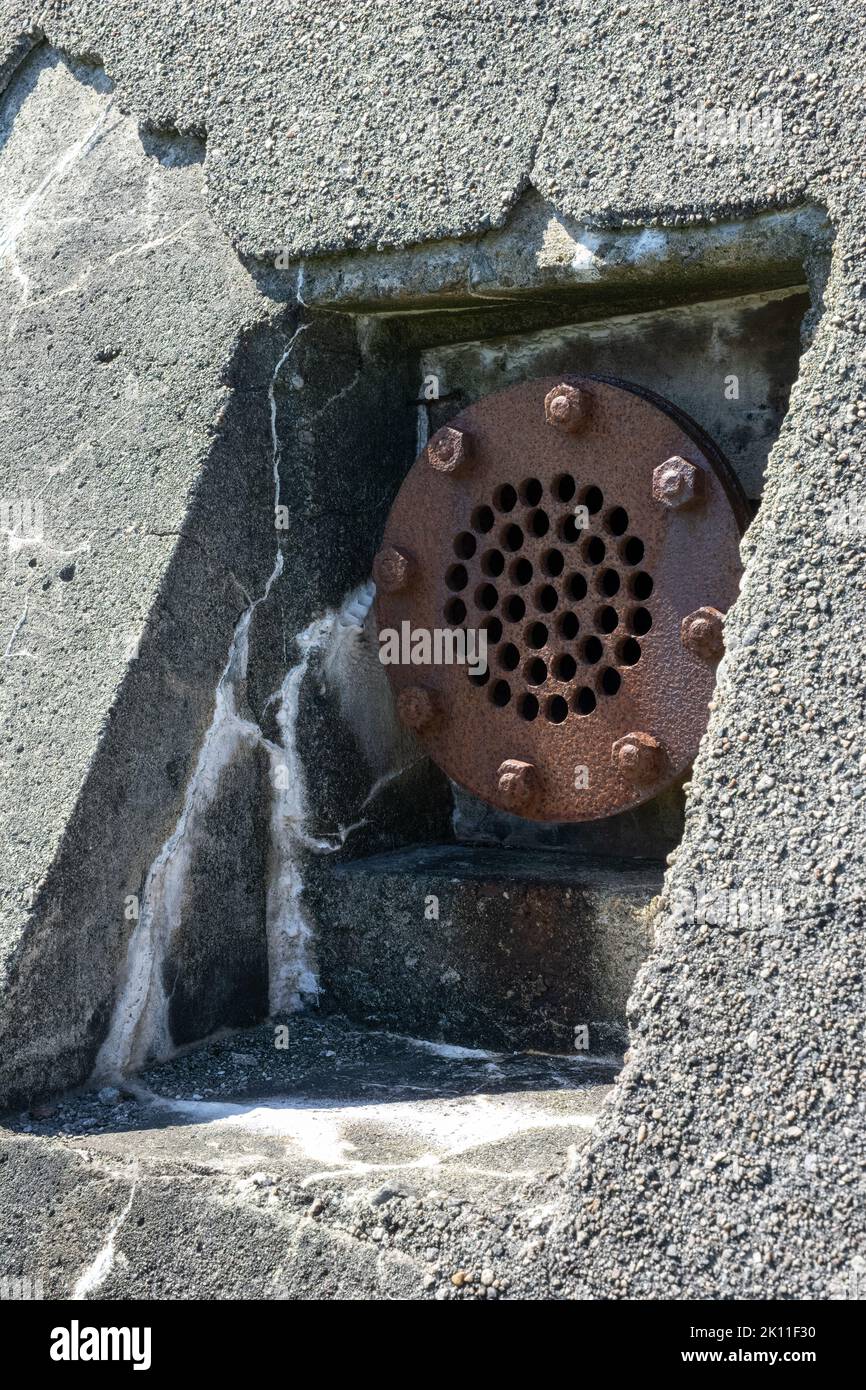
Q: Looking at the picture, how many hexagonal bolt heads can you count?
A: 8